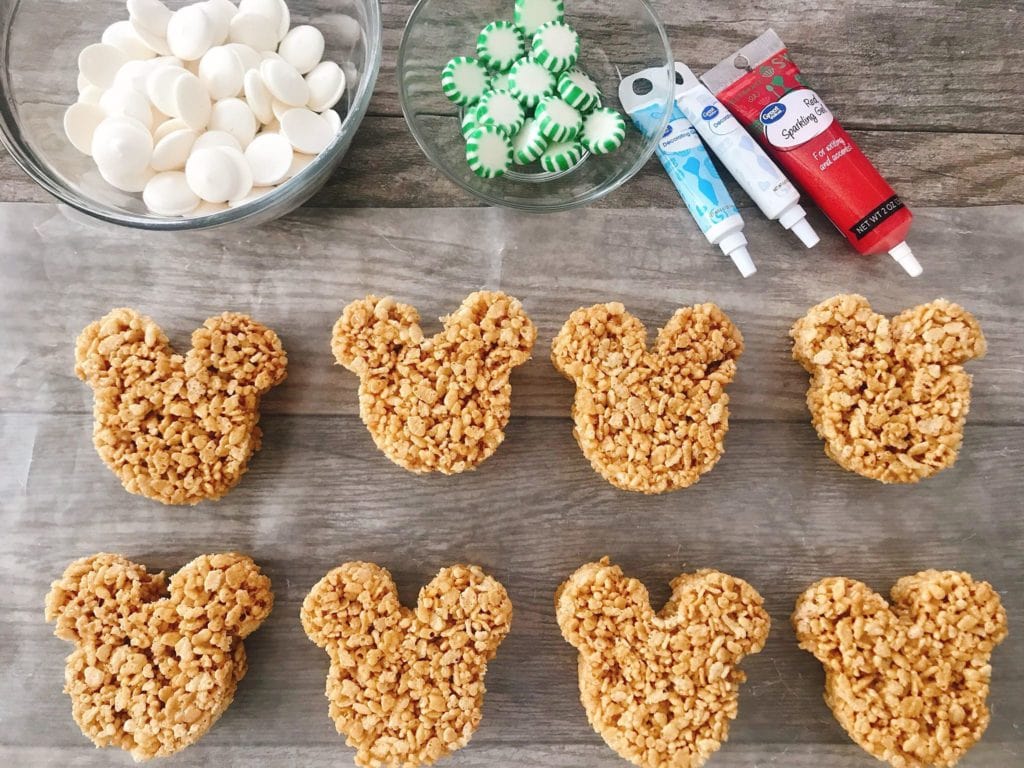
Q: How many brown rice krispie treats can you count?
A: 8